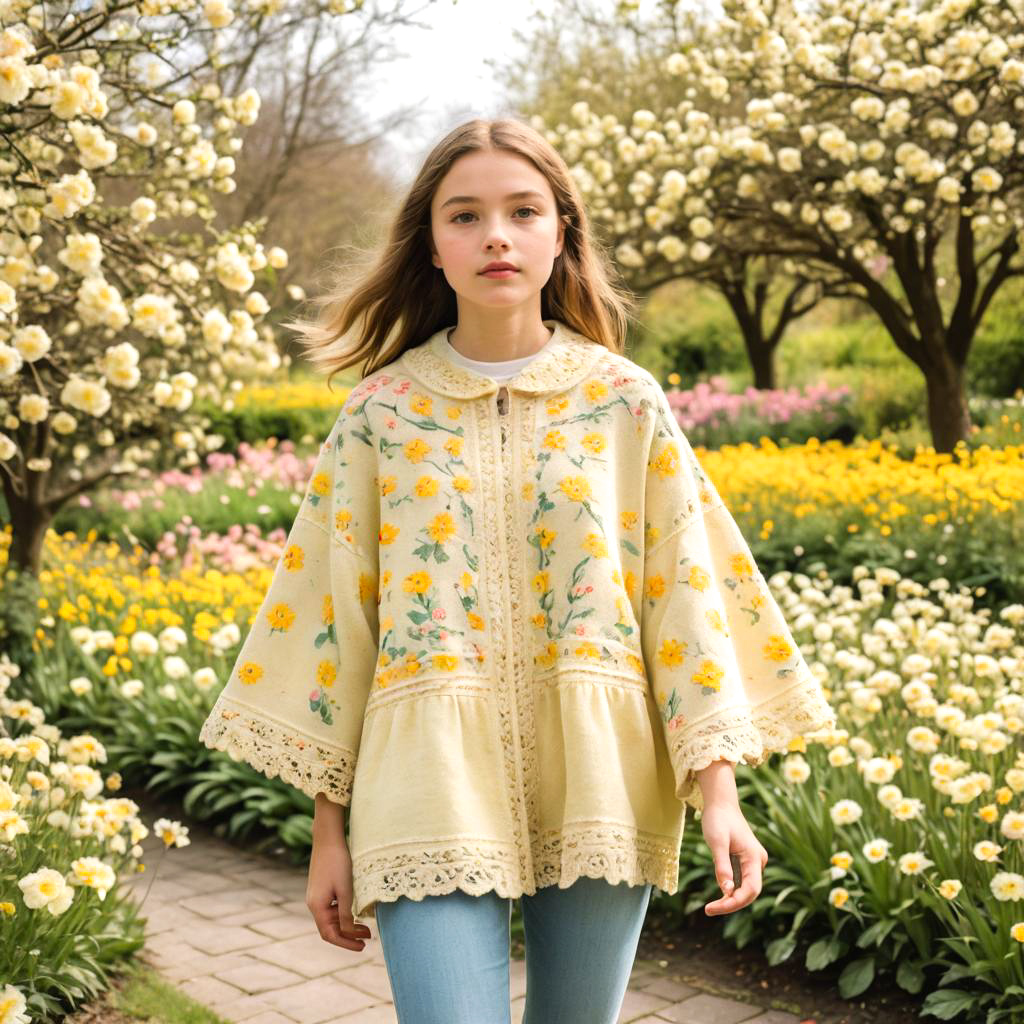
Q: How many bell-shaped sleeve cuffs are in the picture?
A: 2